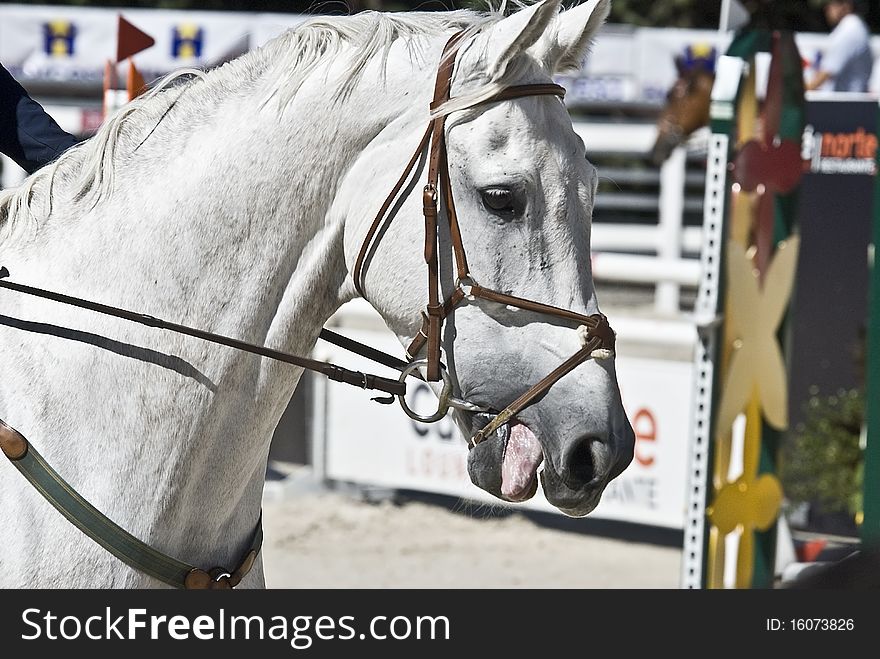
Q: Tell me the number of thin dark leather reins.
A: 2